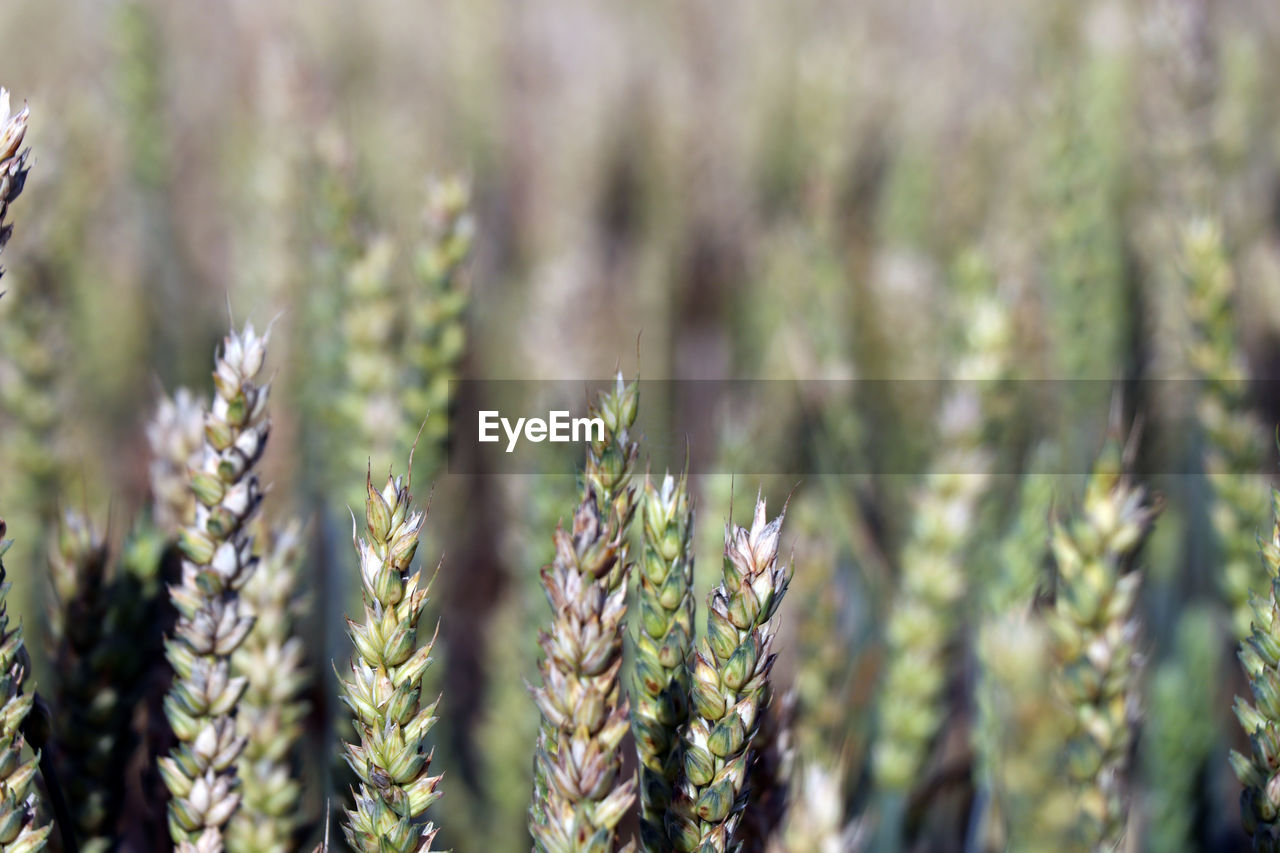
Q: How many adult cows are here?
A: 0